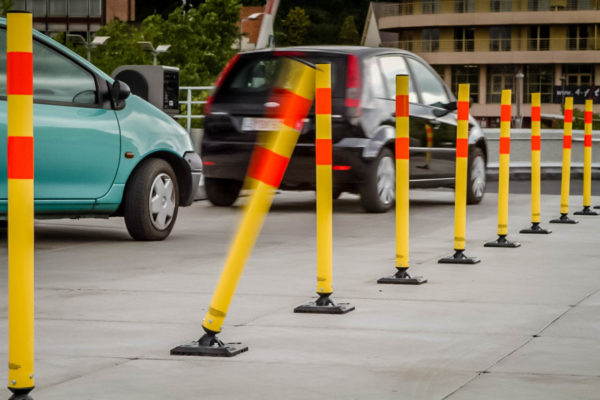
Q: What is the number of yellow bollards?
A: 9